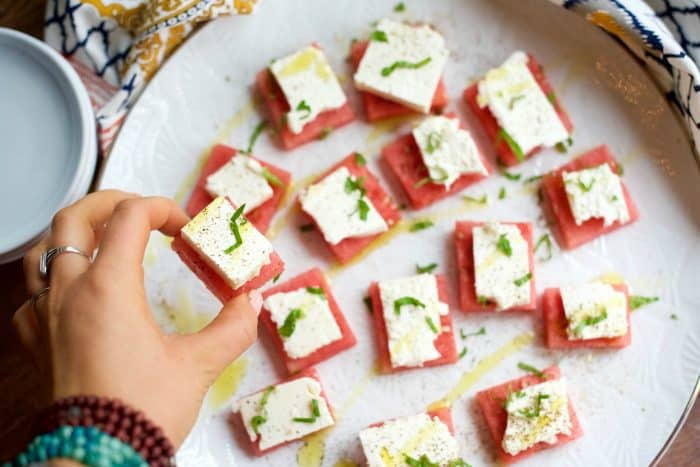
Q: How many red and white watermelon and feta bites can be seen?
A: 15